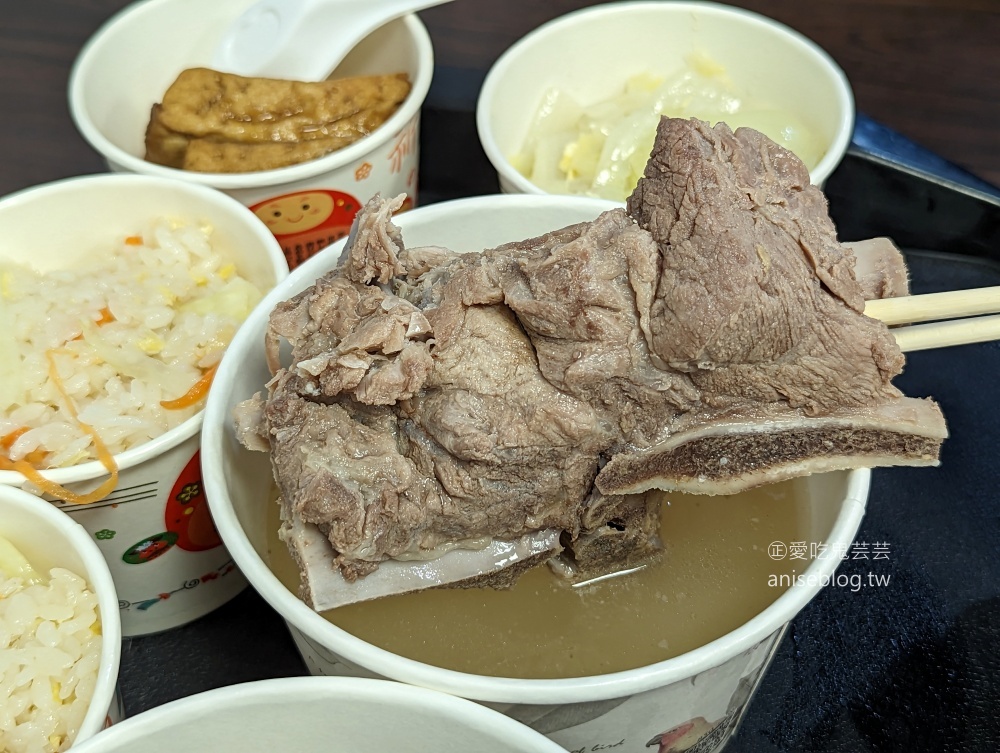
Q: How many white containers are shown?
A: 6